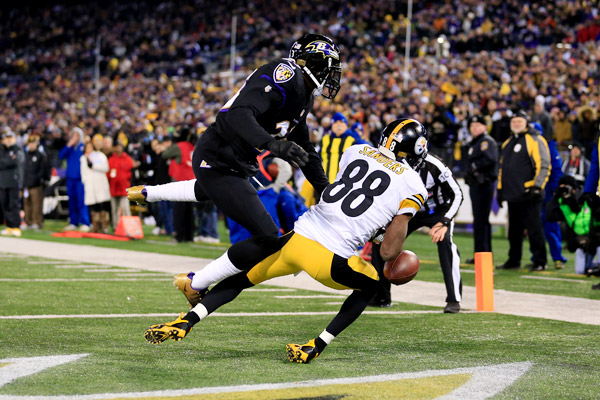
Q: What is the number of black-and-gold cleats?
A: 2